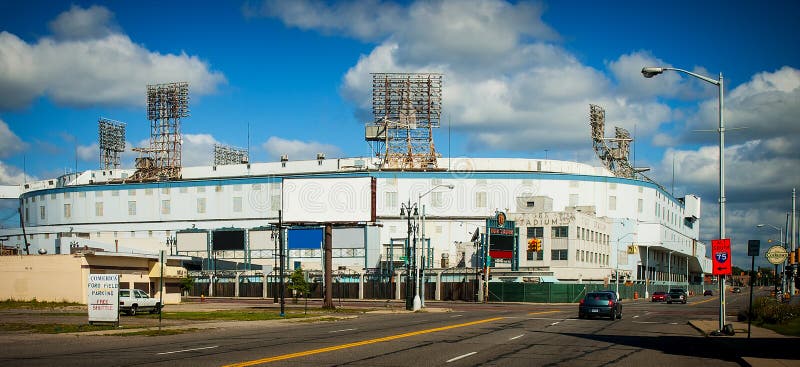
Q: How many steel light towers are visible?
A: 6